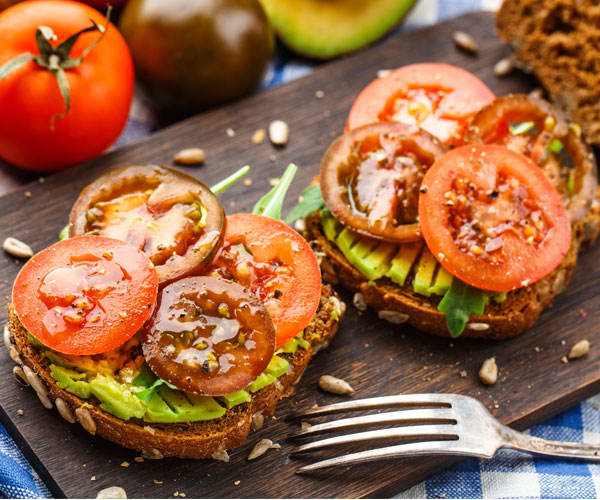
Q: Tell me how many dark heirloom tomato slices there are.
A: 4